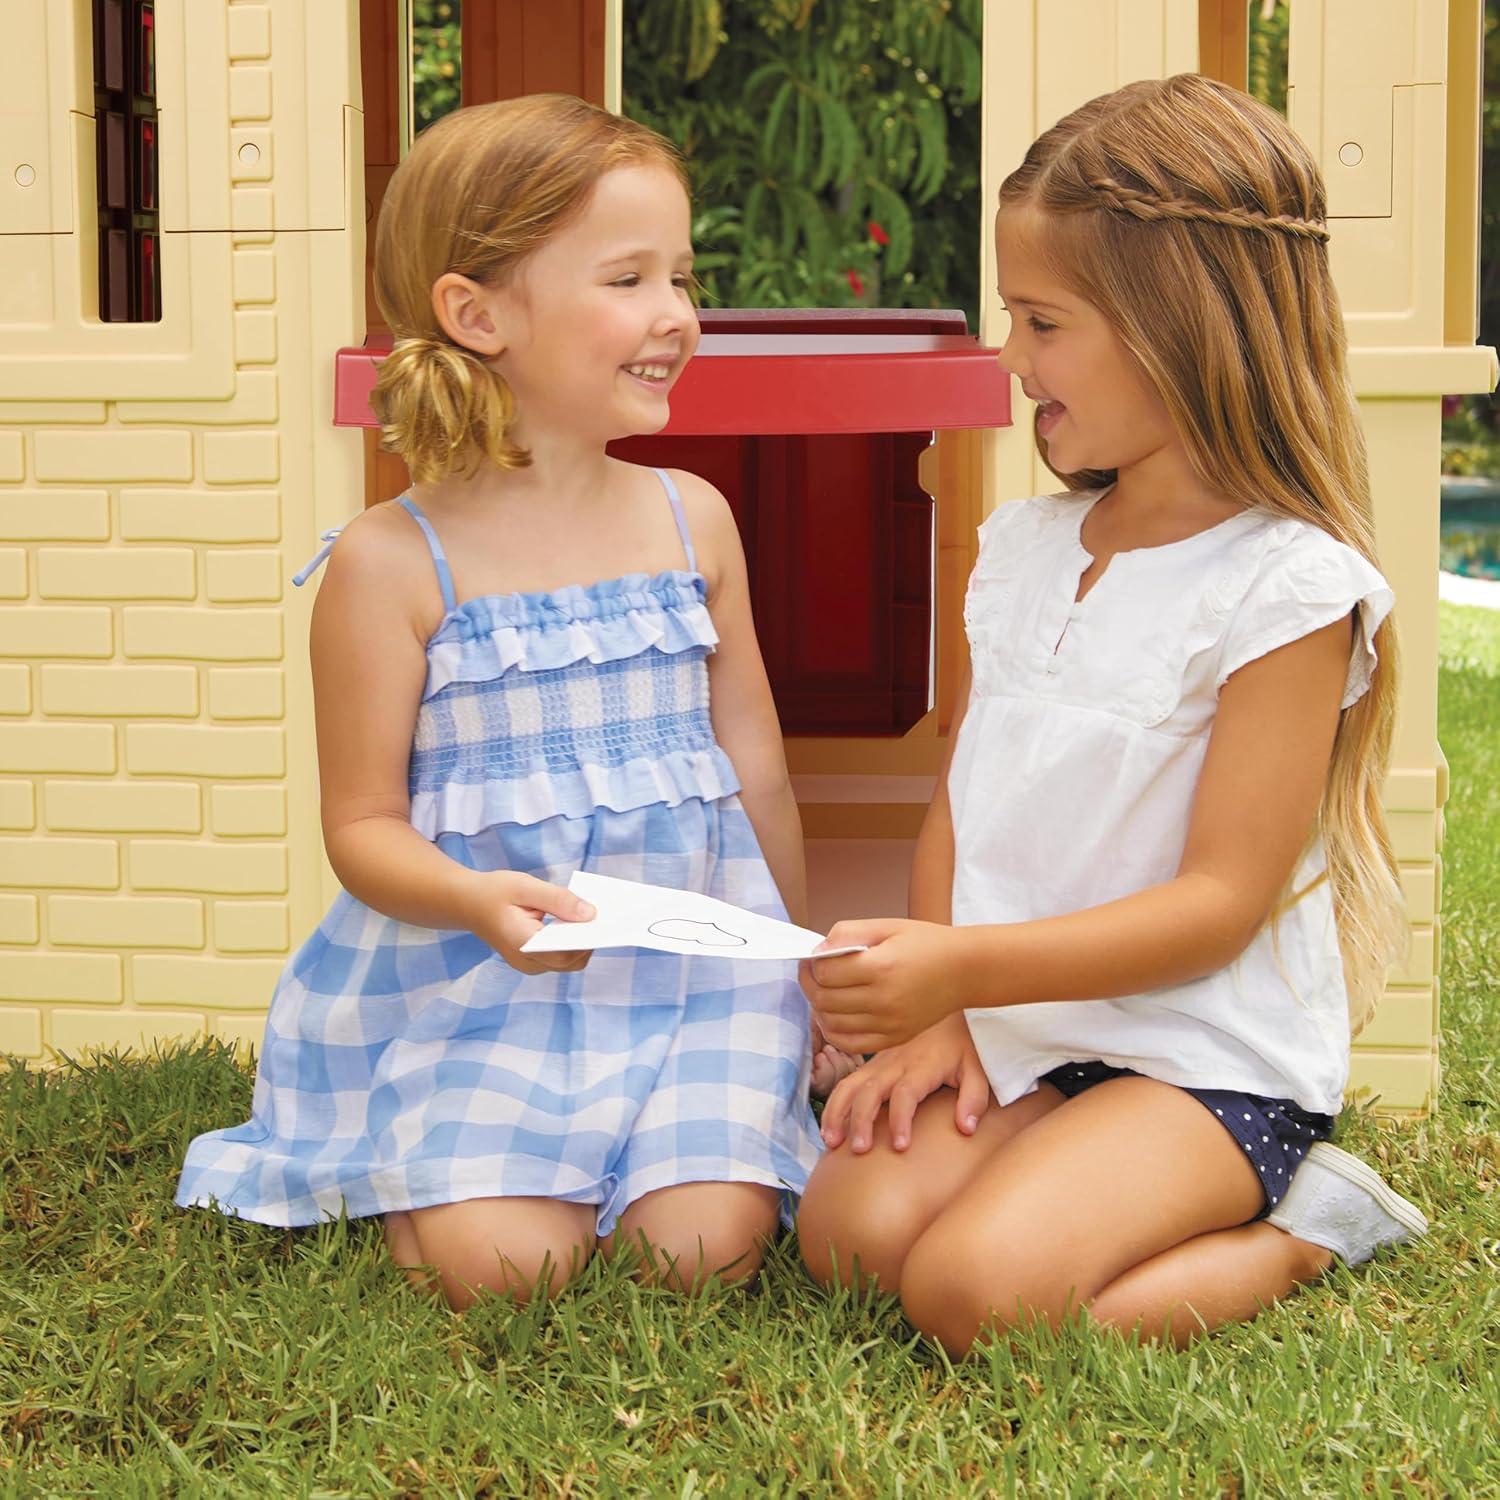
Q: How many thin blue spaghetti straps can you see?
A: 2